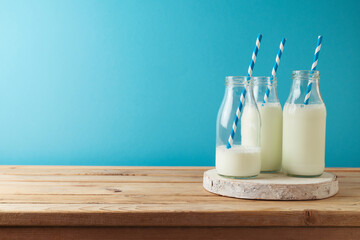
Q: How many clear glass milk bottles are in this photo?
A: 3